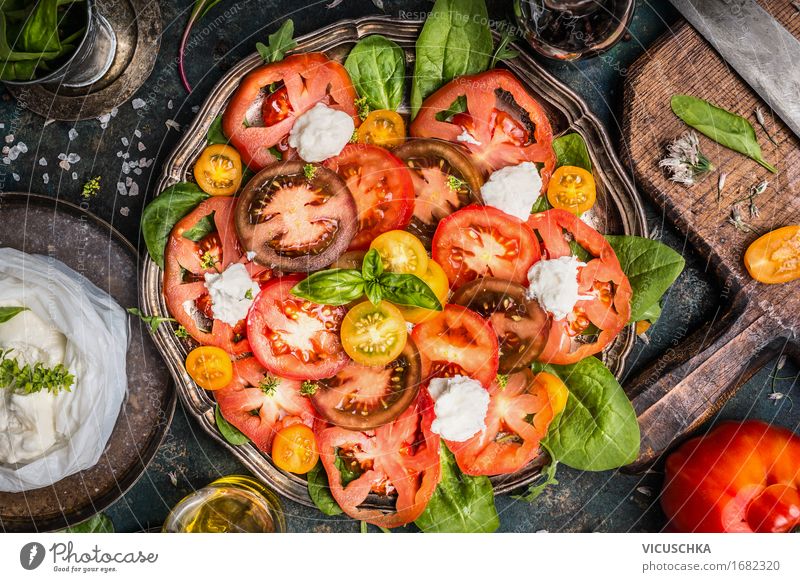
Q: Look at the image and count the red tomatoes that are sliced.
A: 11